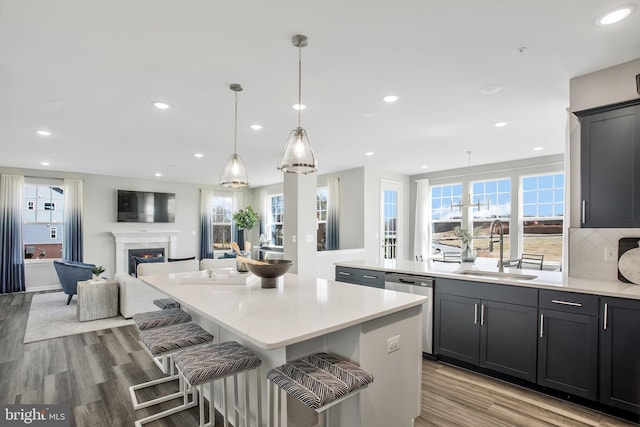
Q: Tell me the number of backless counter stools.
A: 5